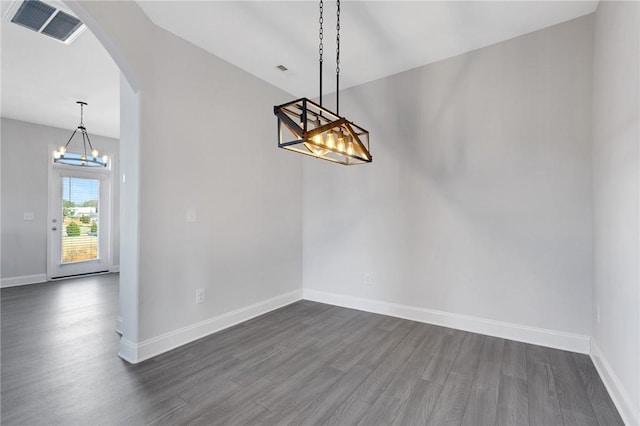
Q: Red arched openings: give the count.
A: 0